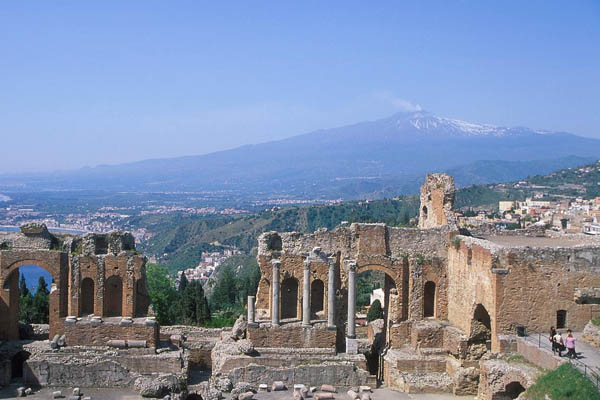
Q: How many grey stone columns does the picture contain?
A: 5